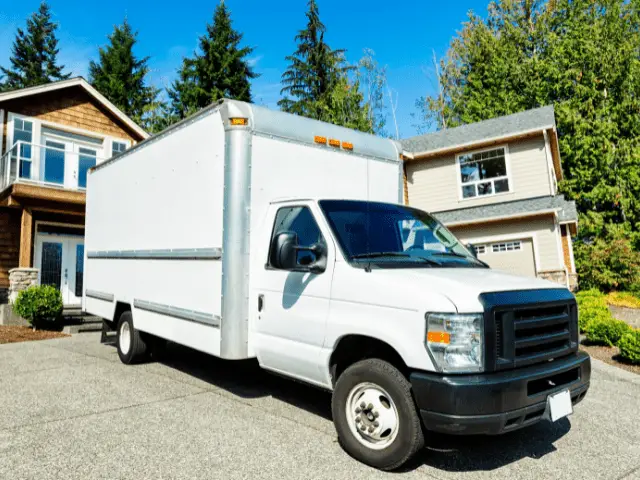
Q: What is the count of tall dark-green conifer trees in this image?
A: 4